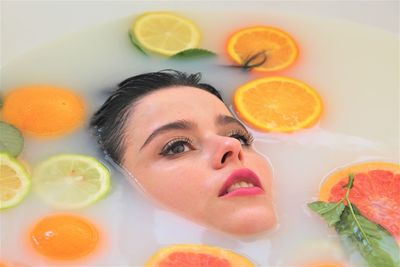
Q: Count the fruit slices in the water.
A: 7